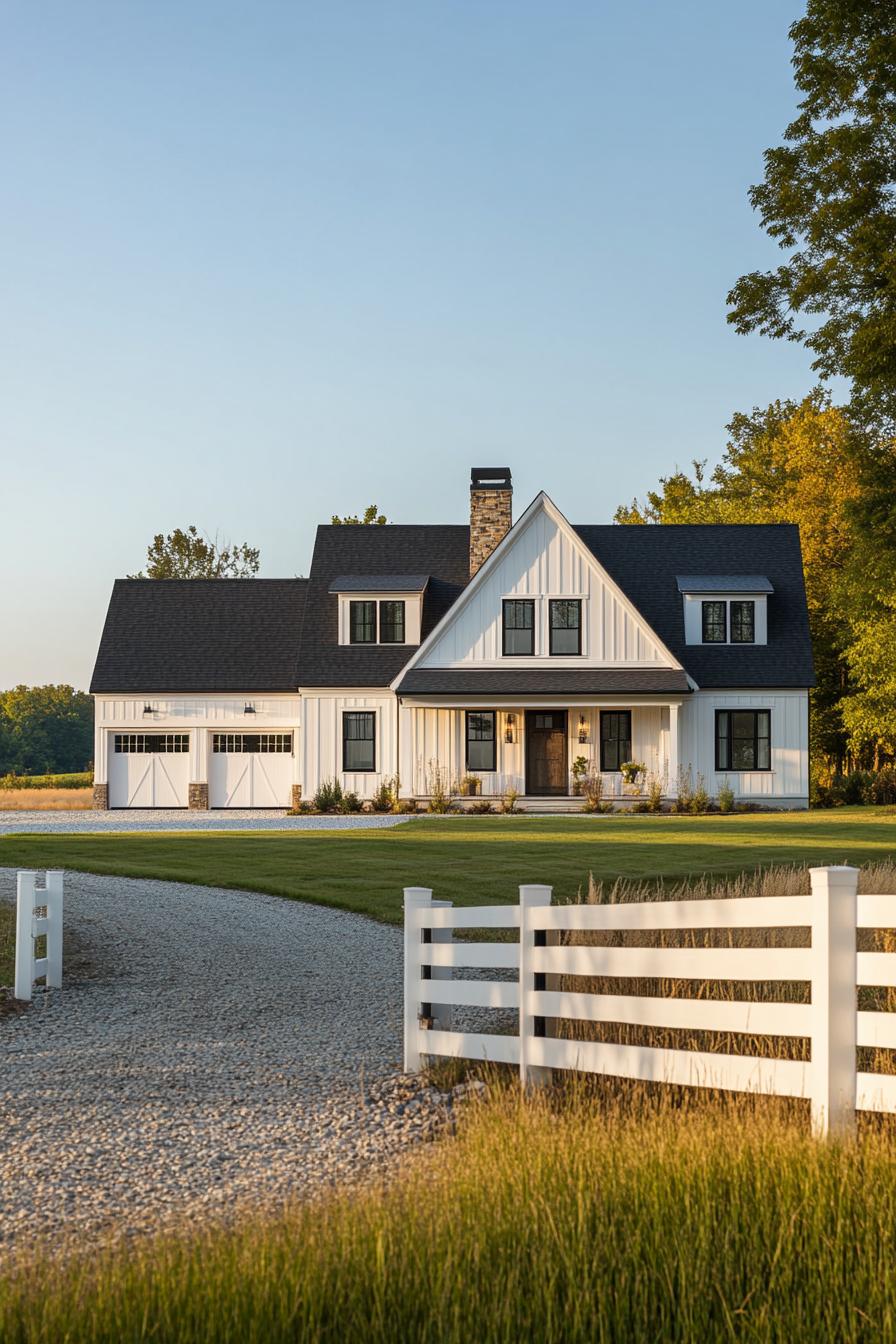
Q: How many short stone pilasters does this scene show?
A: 3